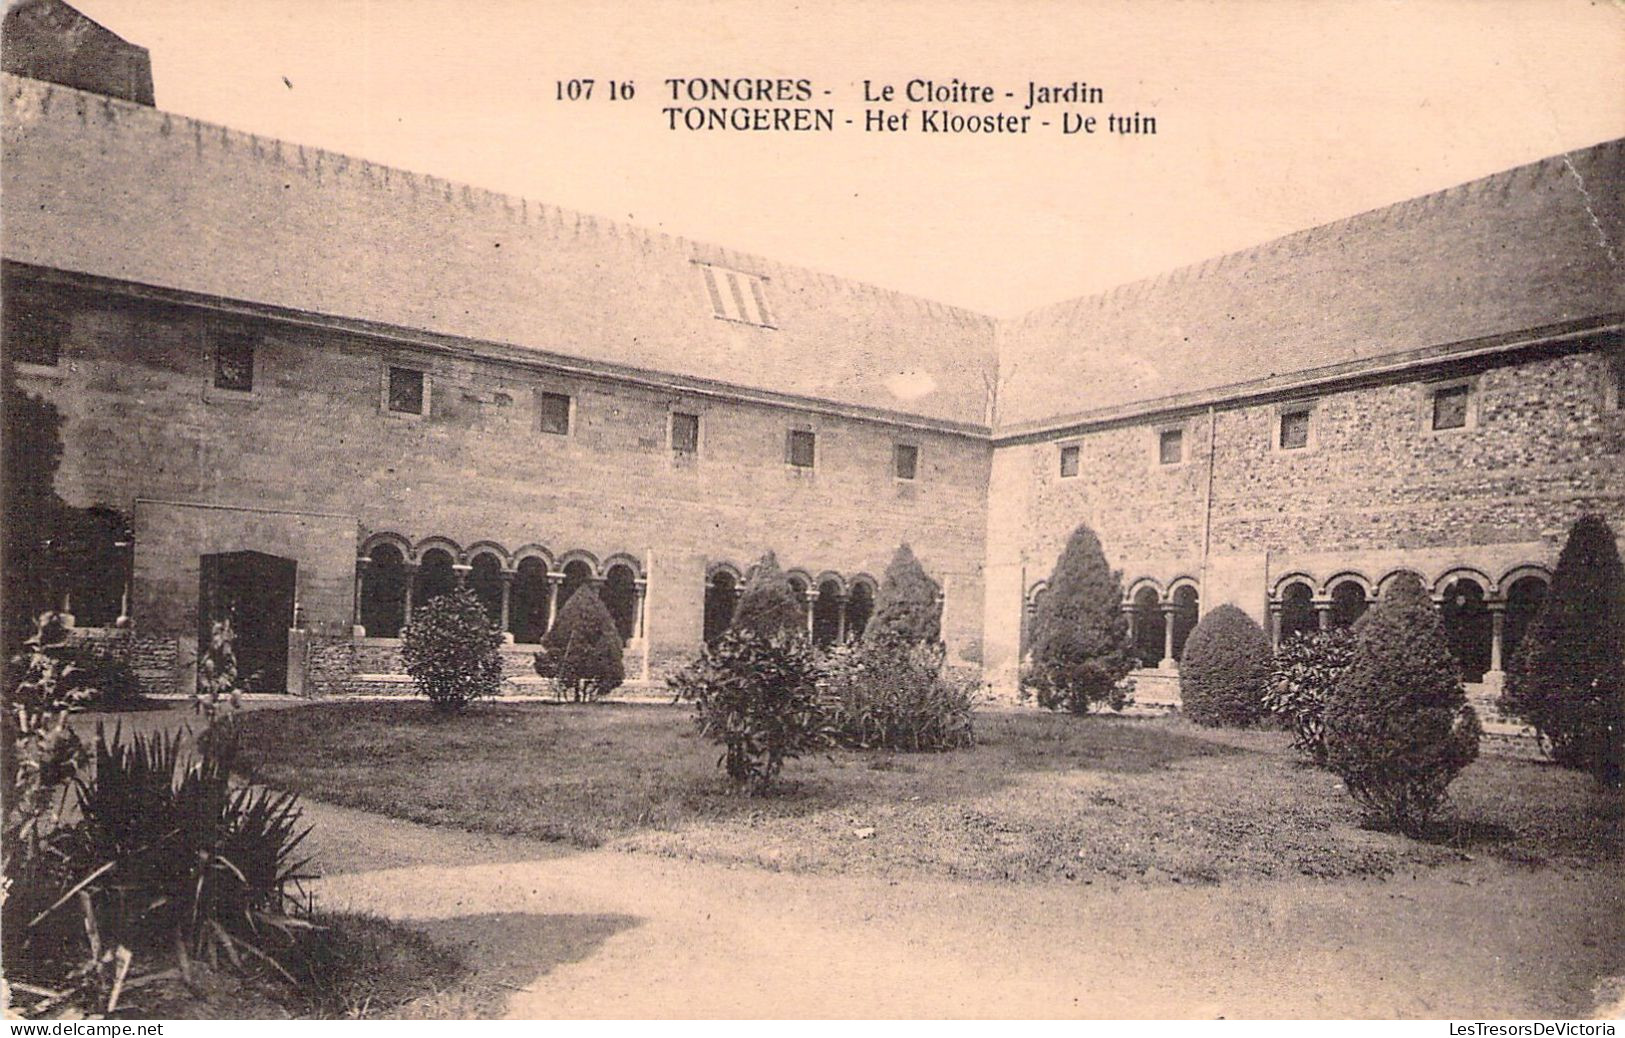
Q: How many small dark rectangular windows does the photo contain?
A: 11